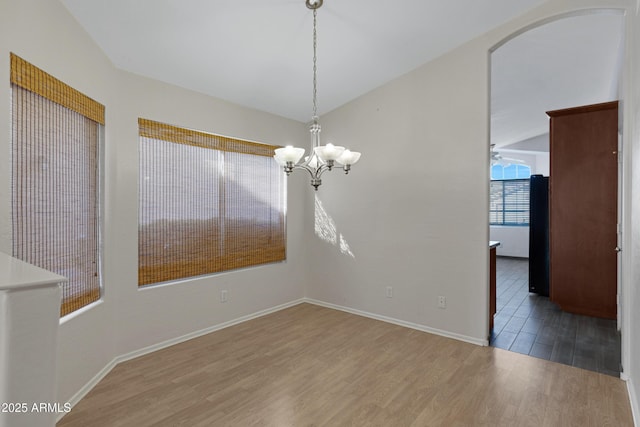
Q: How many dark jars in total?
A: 0